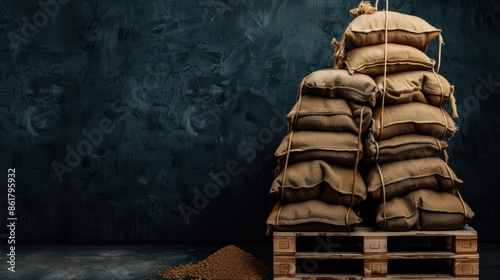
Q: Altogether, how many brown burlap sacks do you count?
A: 12